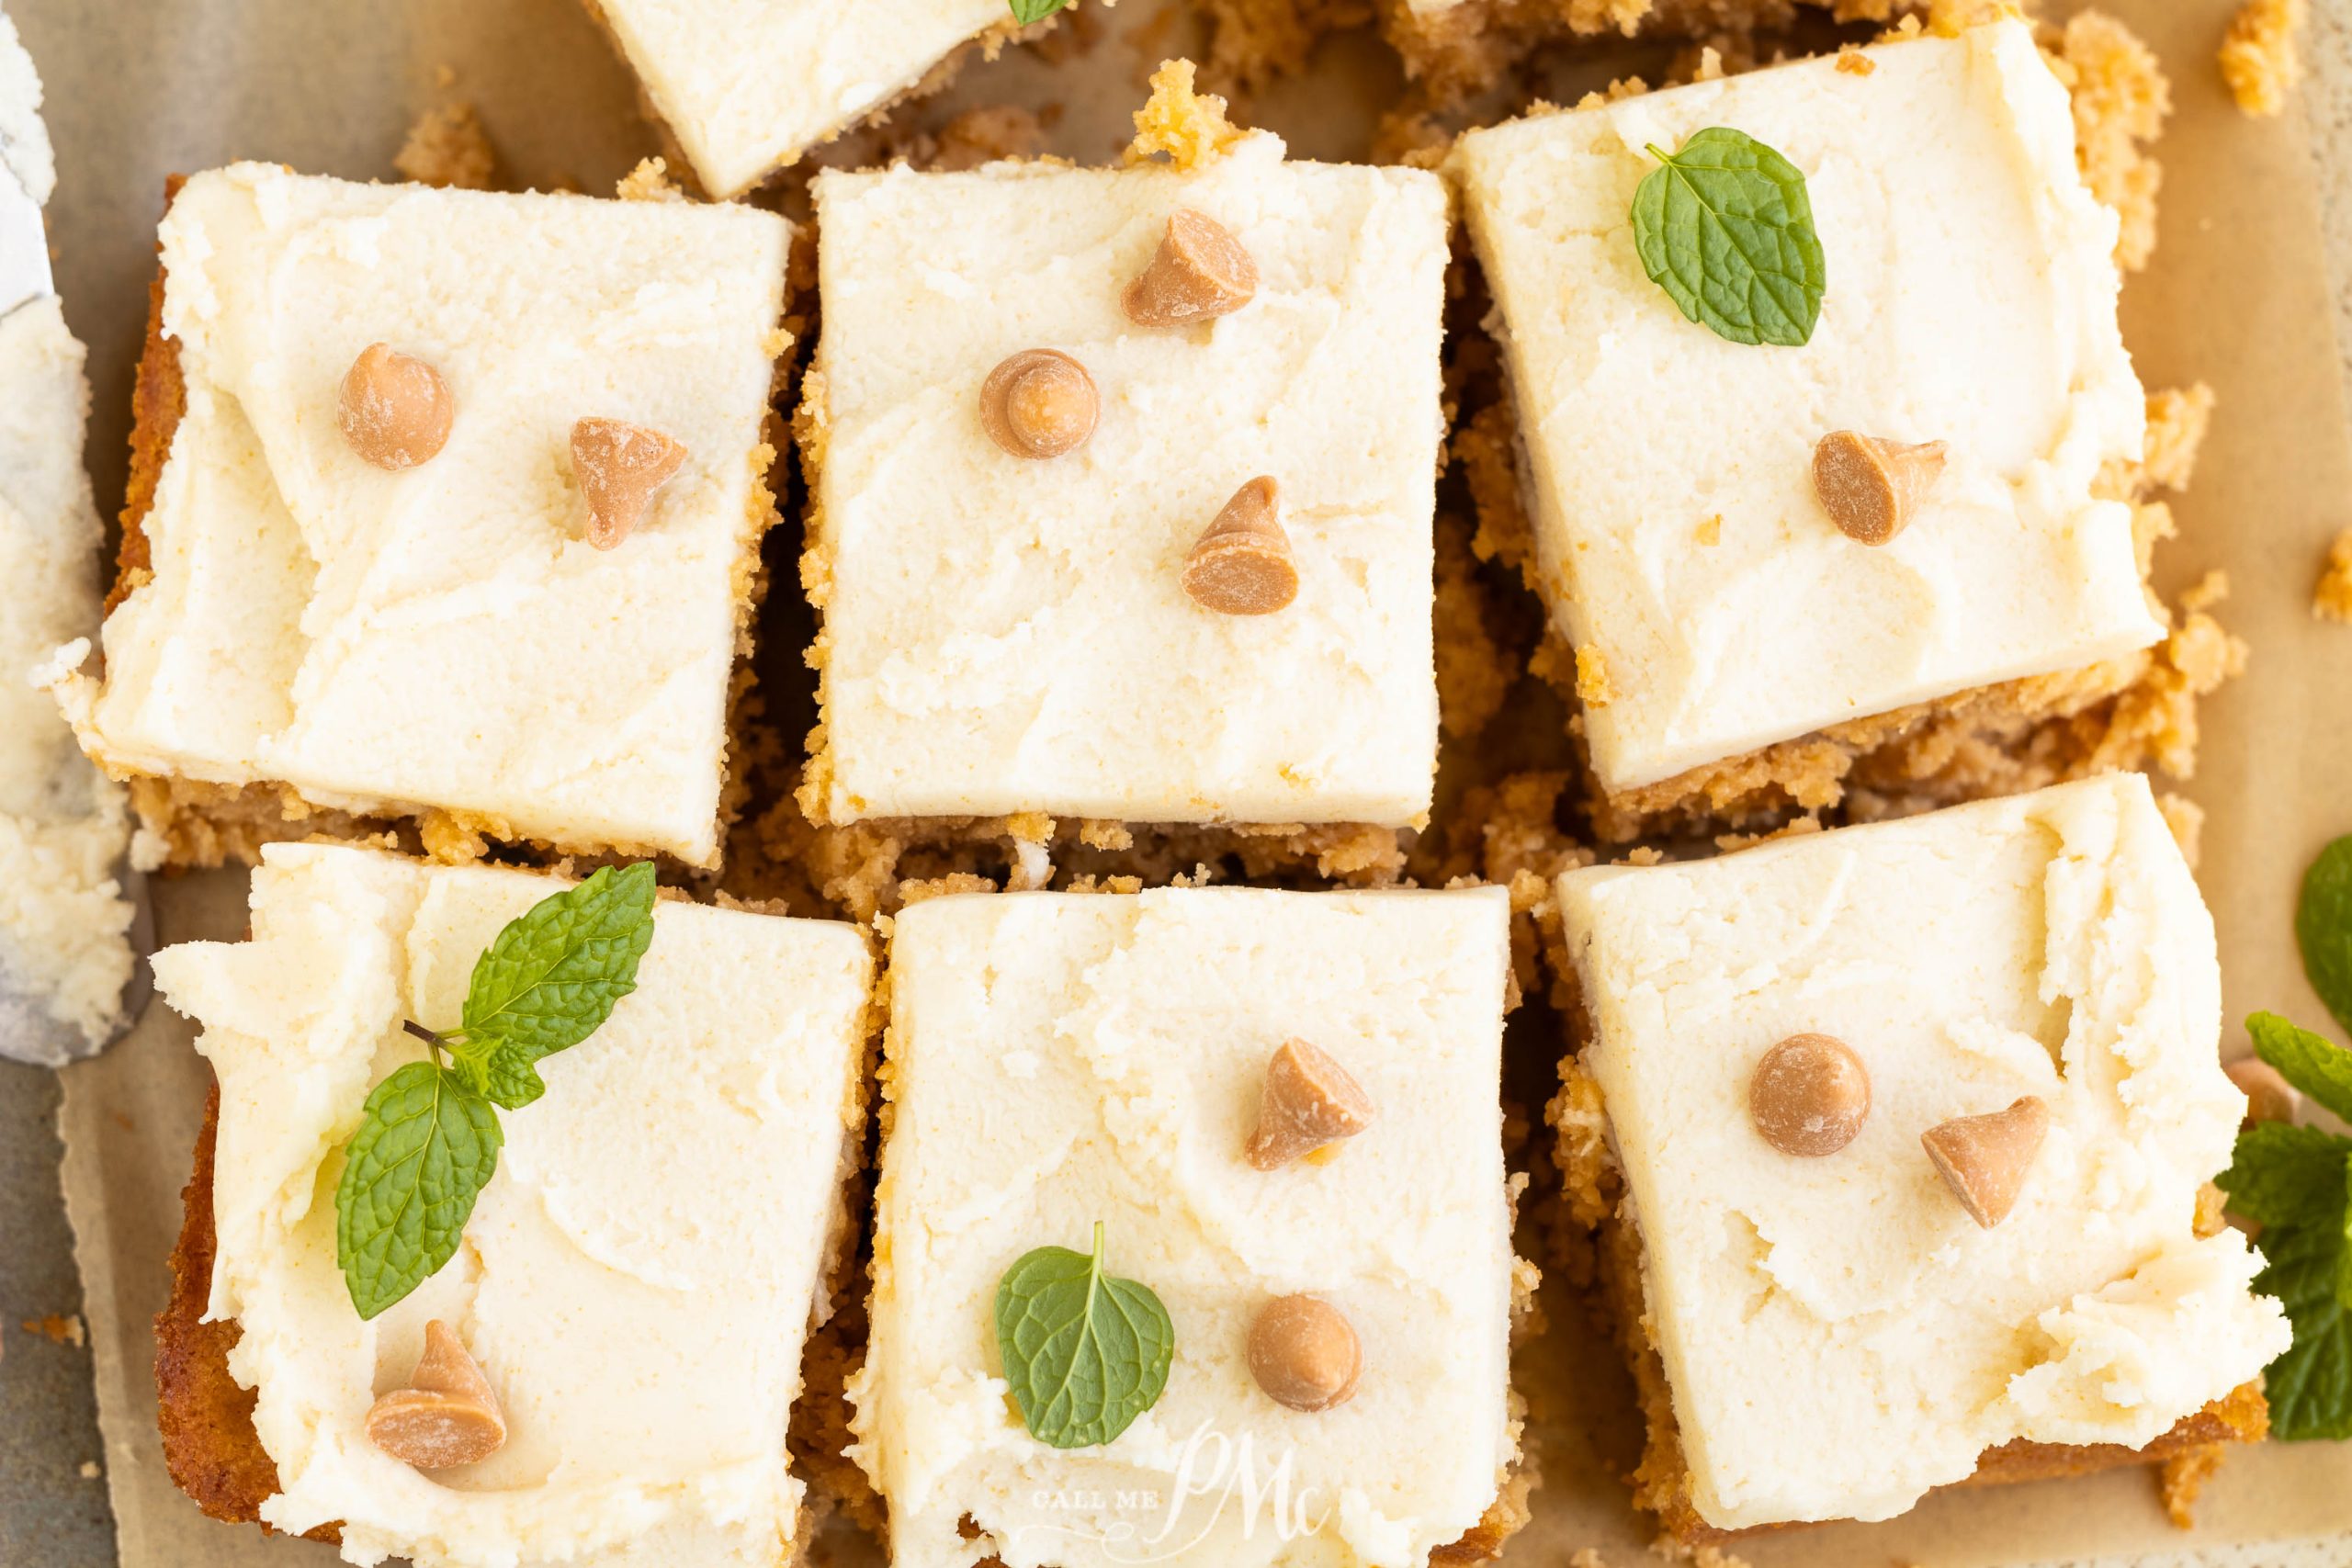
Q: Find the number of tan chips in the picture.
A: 11